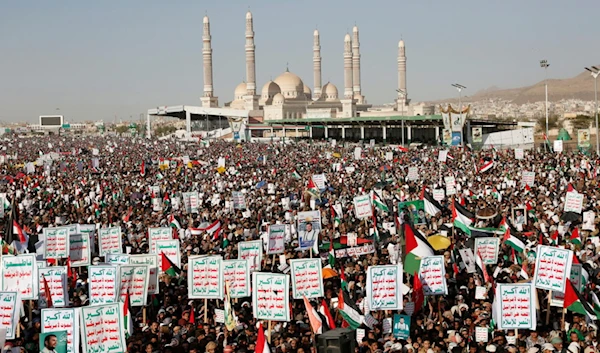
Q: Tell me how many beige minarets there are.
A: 6